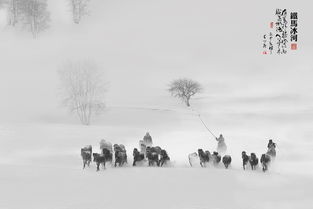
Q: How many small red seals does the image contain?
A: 3